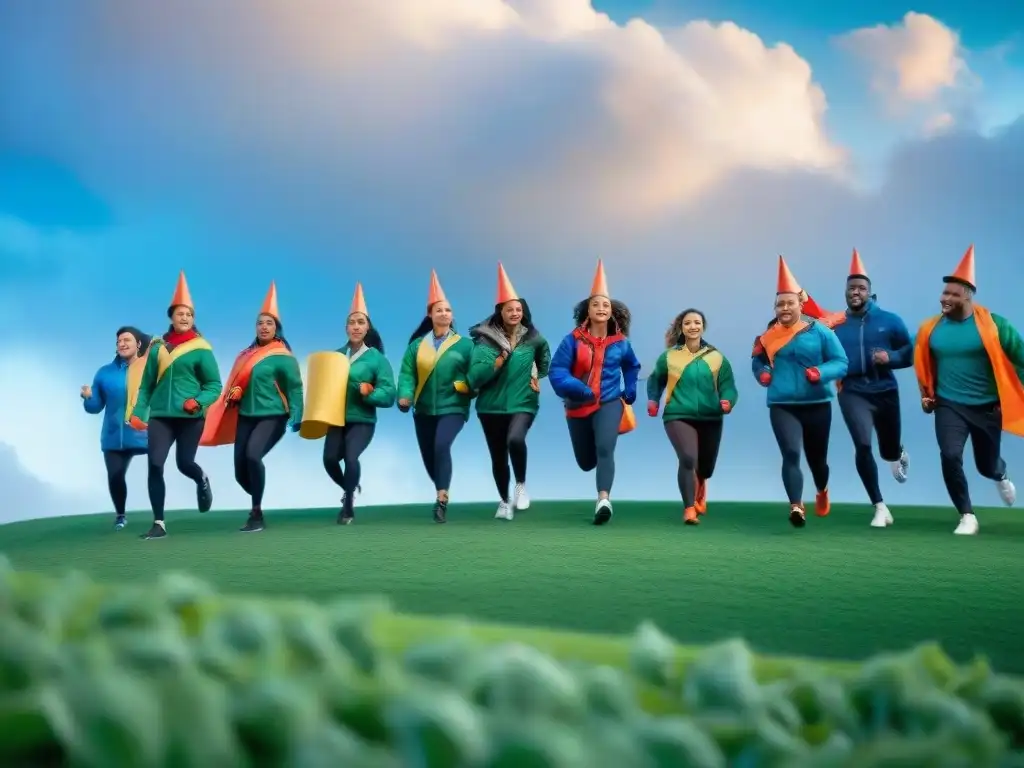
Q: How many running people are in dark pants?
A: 11